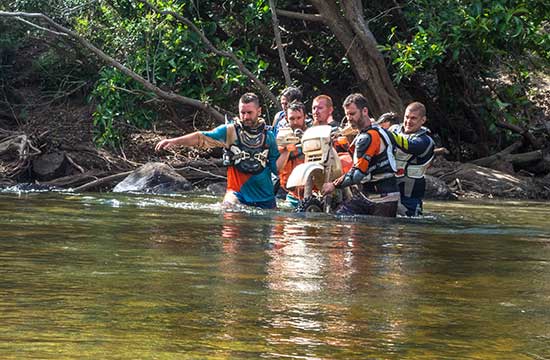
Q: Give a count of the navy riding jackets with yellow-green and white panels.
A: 1